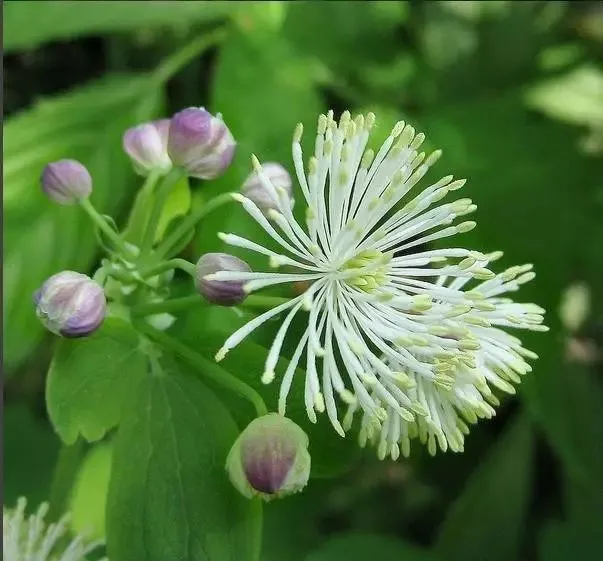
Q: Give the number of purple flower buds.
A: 7